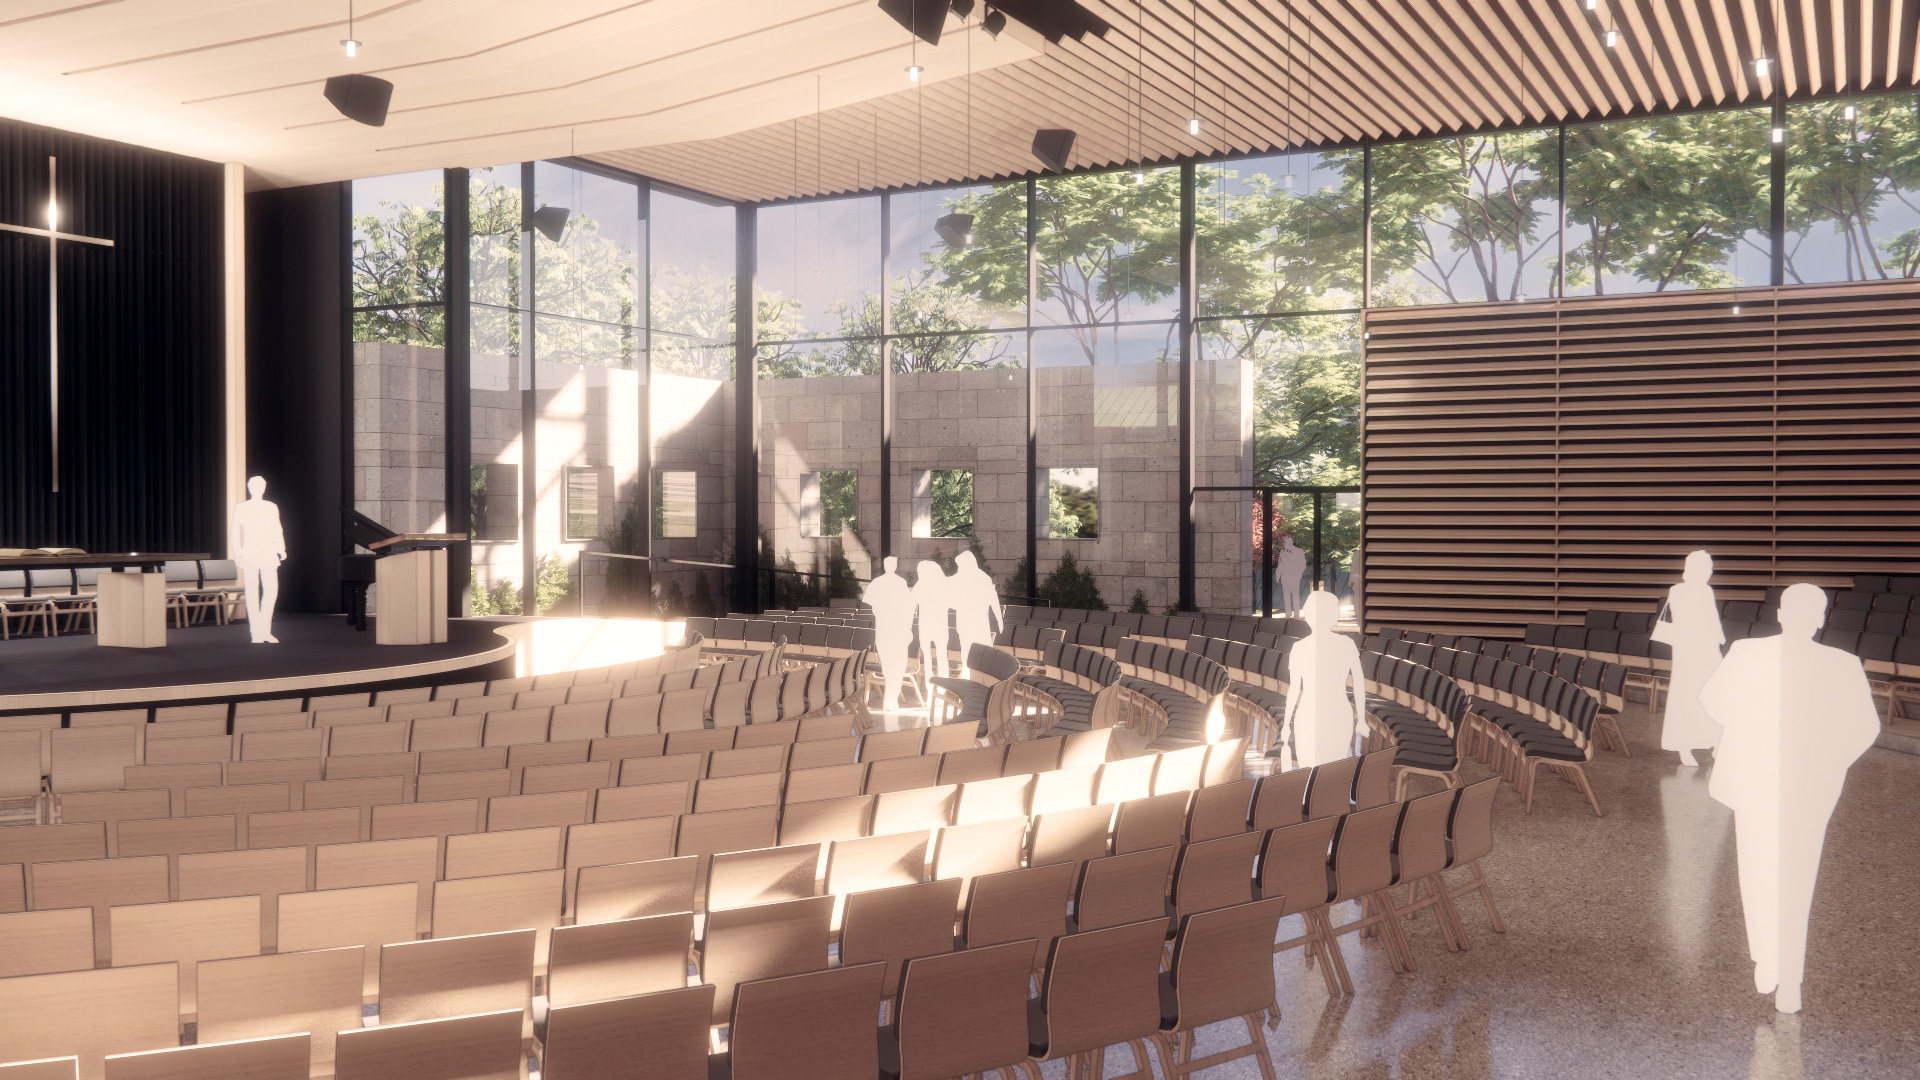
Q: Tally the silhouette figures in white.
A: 7